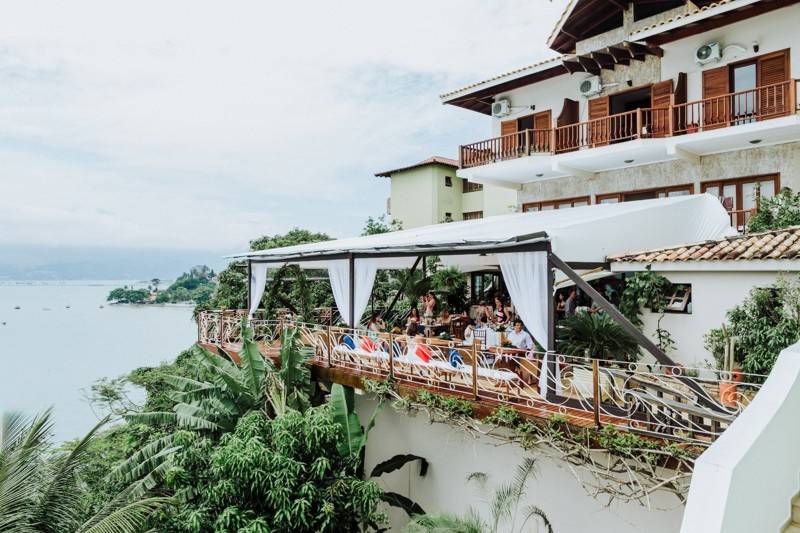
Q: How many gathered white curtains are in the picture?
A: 4